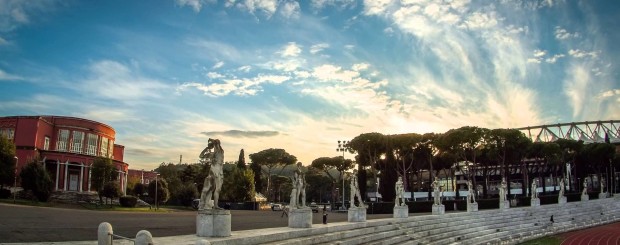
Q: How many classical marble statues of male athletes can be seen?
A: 11